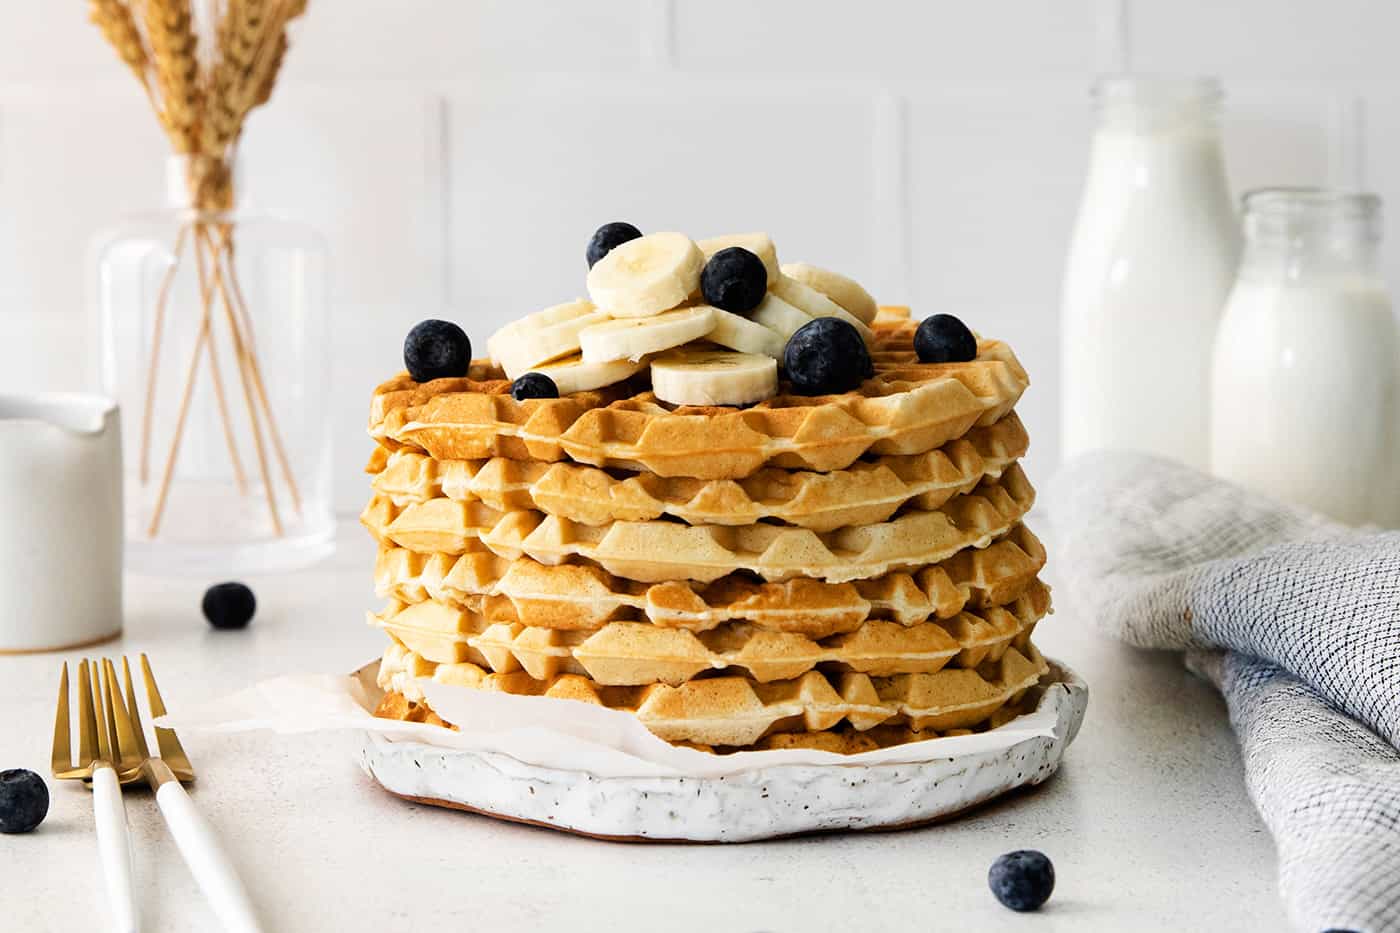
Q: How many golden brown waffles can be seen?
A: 7